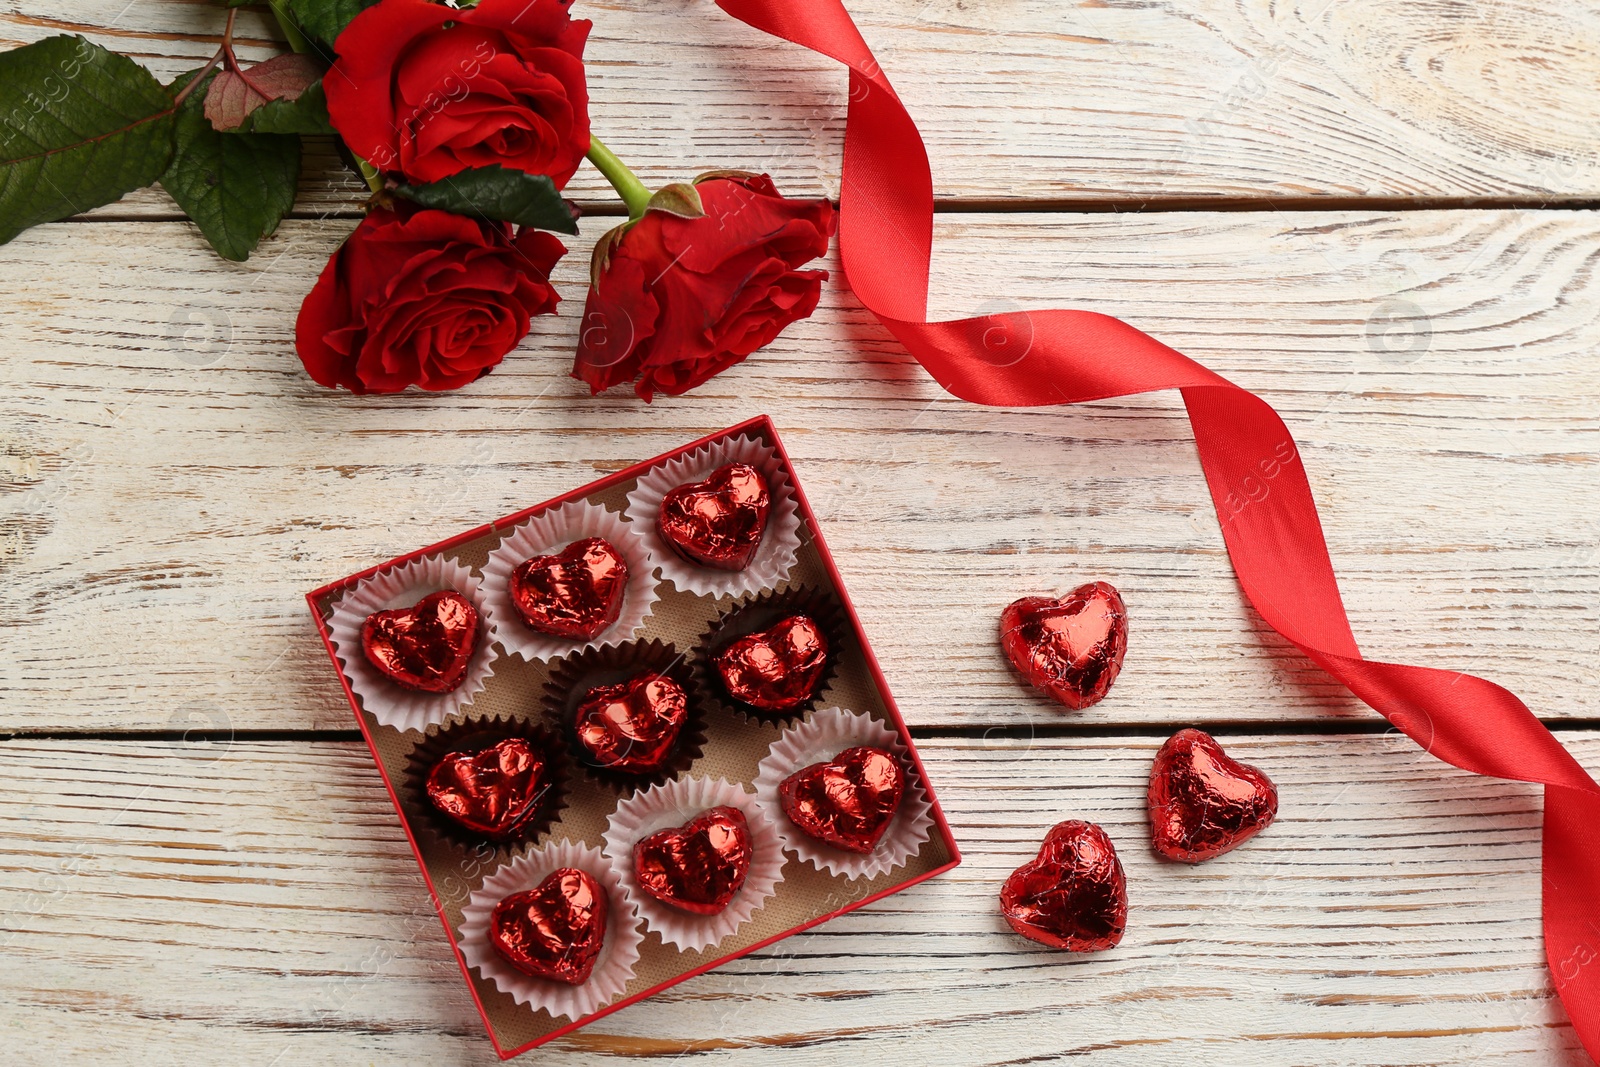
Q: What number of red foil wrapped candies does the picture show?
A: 12